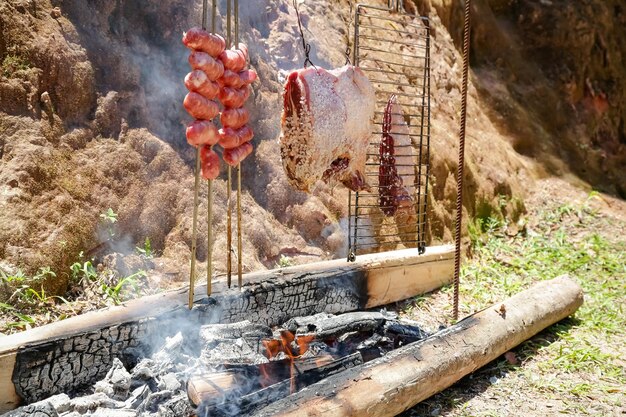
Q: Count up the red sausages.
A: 12